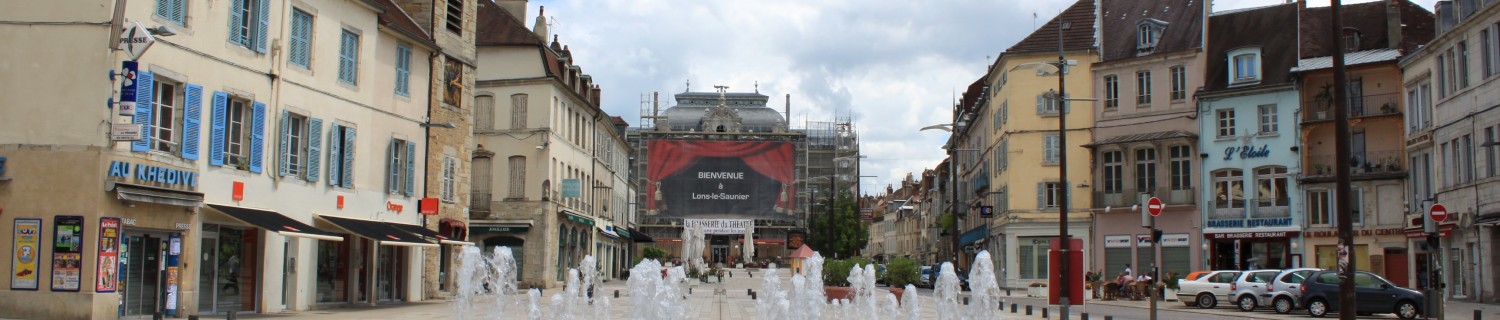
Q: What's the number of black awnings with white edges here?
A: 3